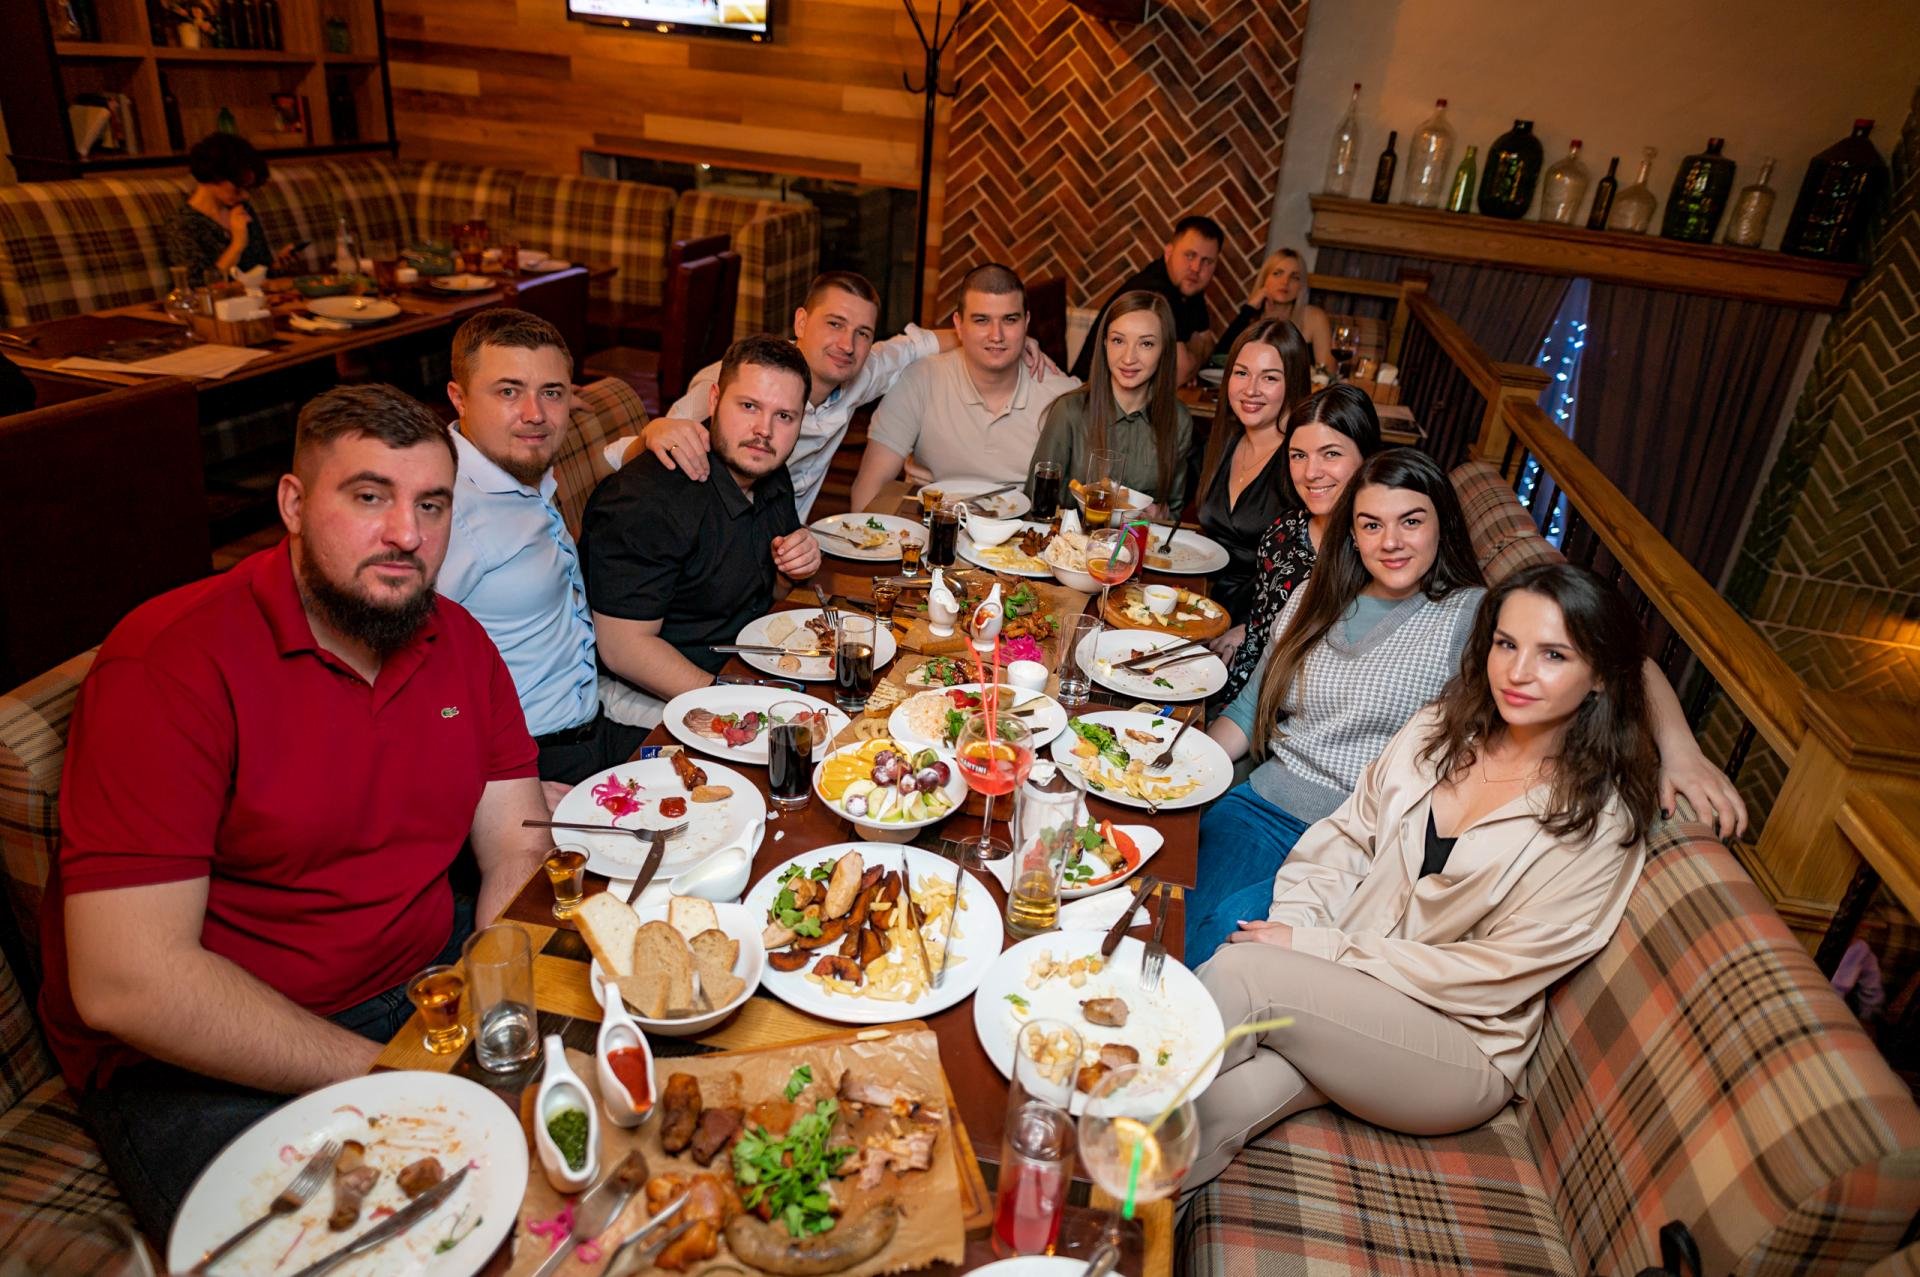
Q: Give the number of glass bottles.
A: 11